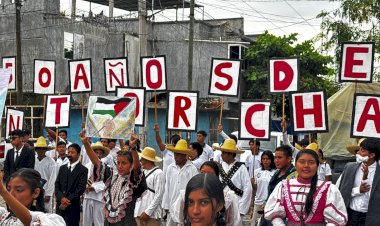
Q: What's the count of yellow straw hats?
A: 7